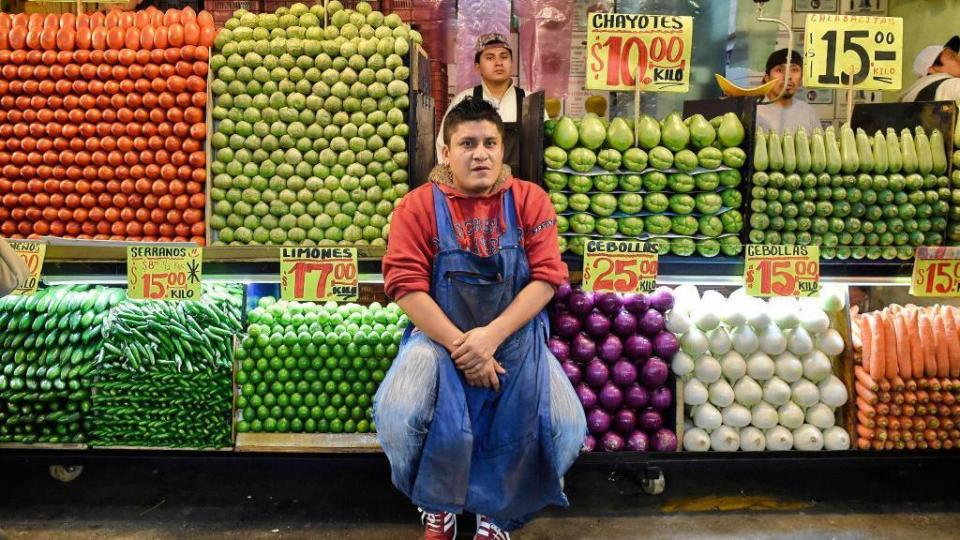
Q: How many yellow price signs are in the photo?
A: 8